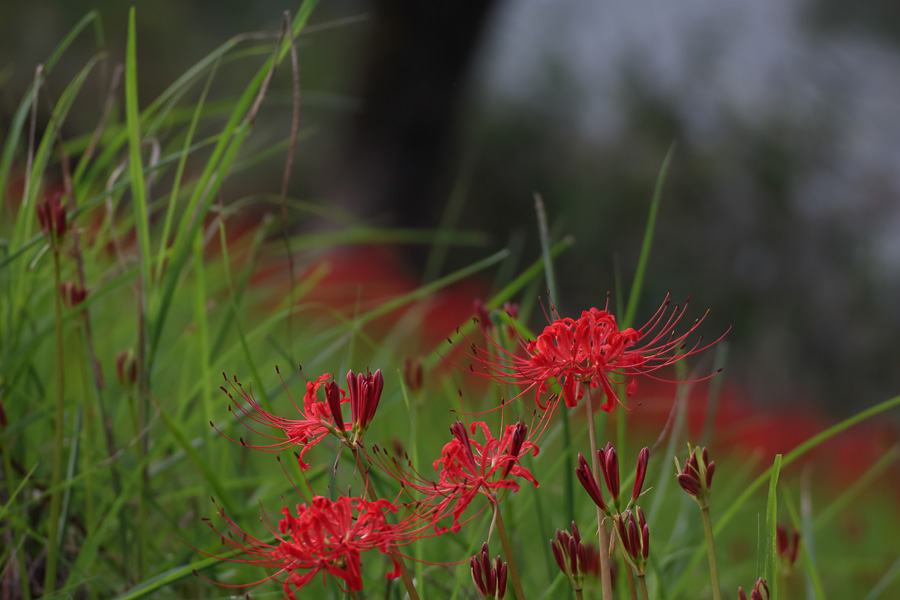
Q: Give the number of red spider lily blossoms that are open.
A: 4